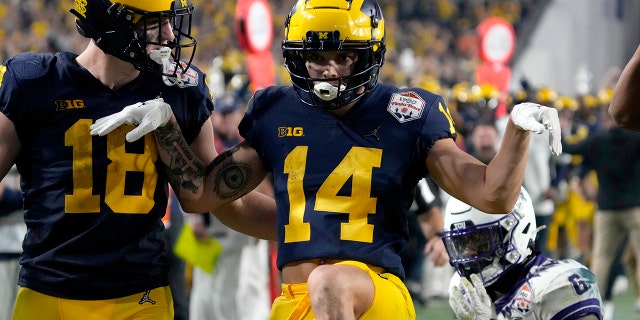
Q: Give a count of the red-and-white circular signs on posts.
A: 2